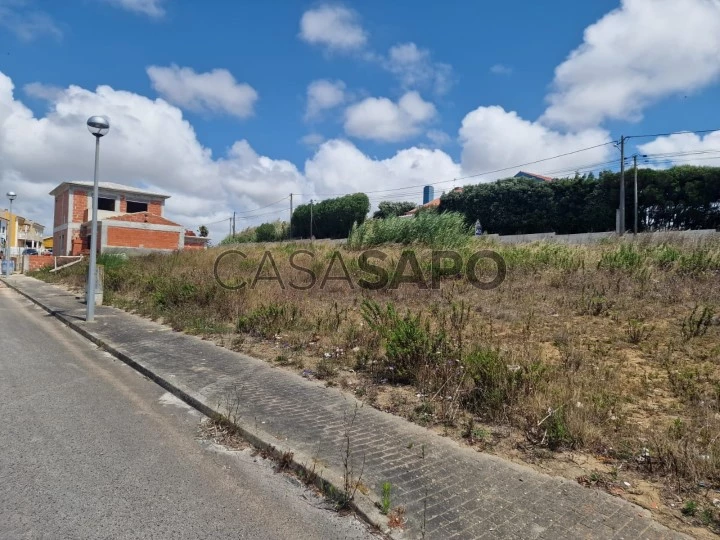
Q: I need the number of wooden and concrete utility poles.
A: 6